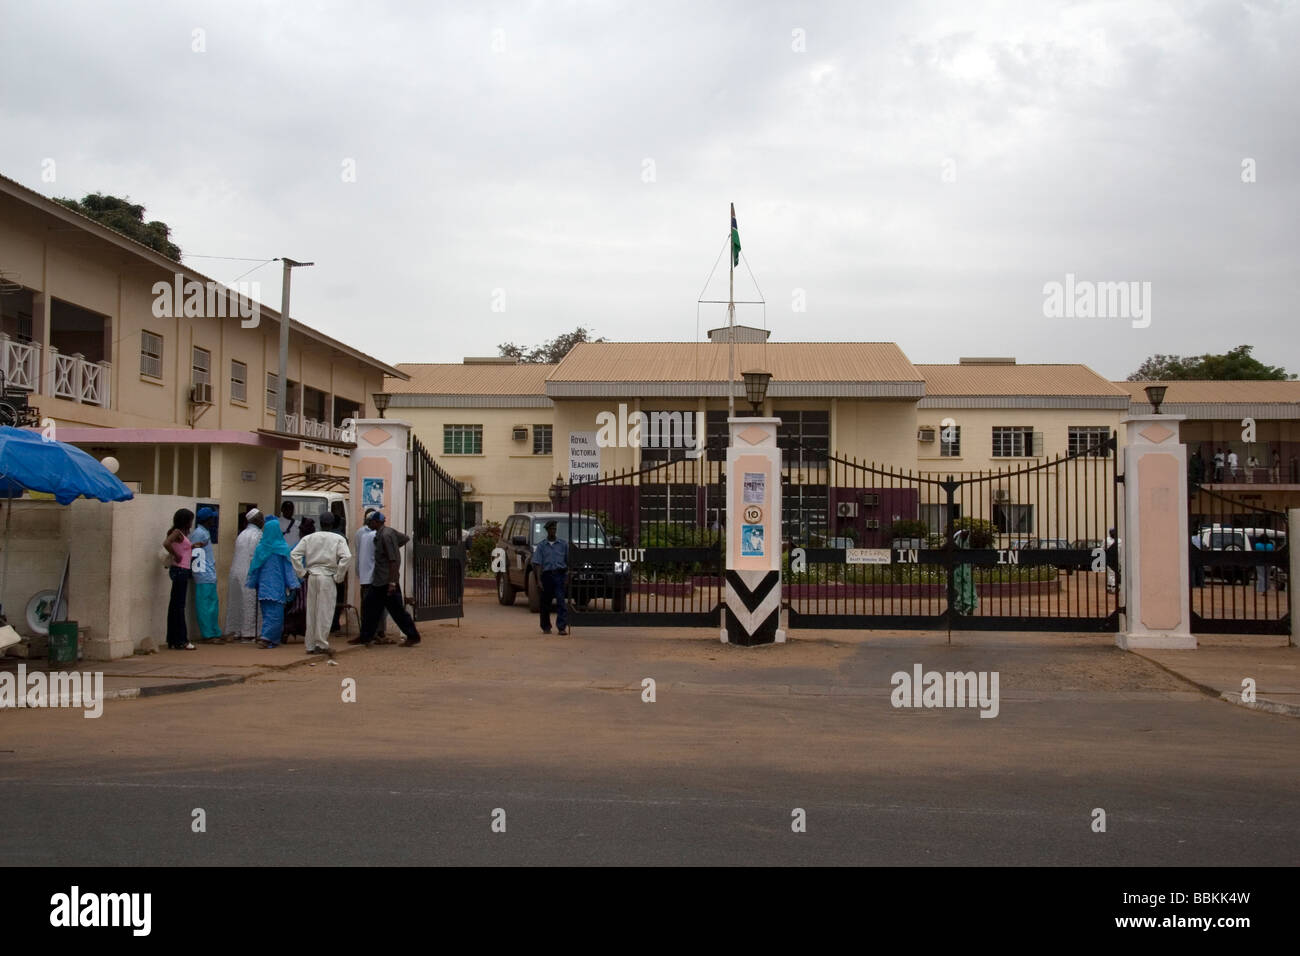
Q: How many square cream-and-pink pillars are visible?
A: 3